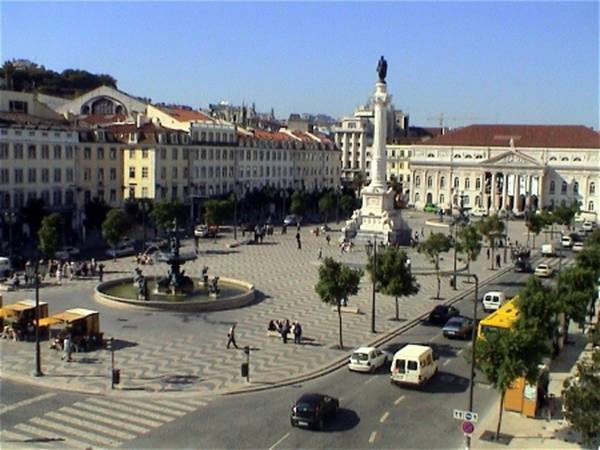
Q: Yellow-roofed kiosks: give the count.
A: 2